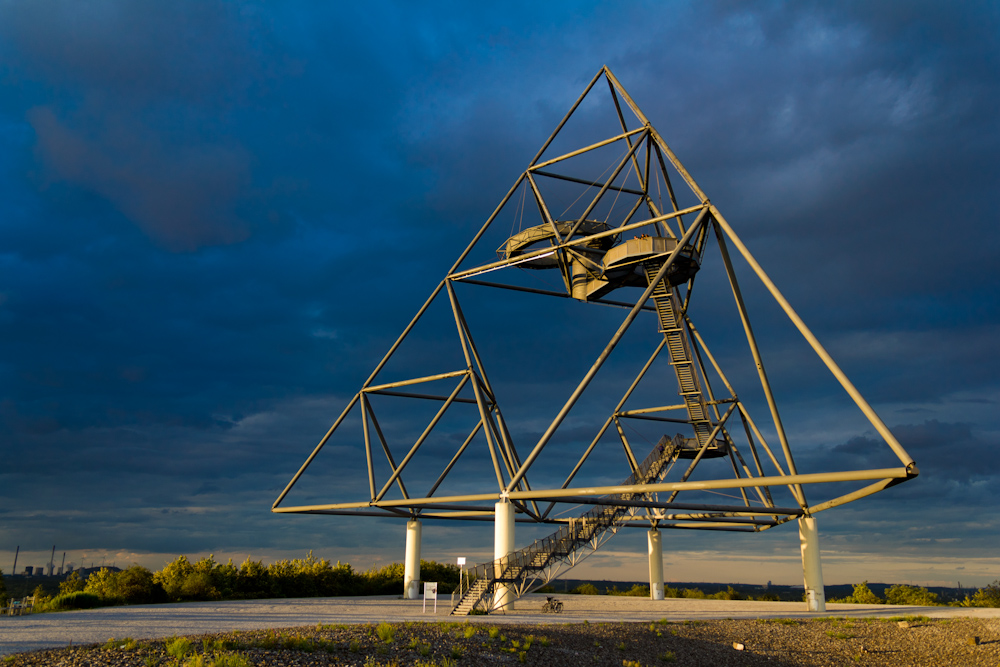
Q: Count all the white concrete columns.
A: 4